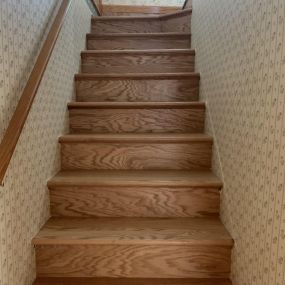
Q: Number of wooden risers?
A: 8